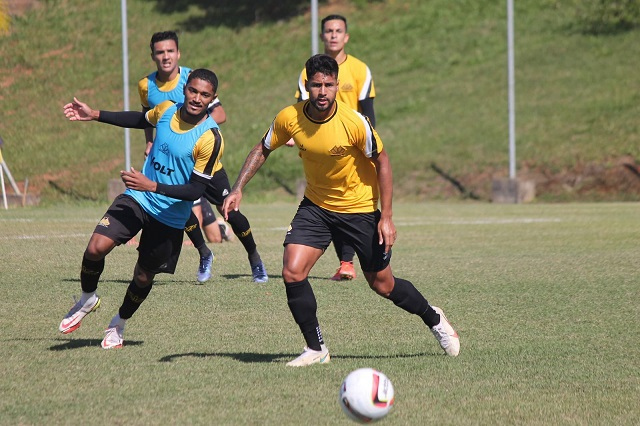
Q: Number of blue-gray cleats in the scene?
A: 2